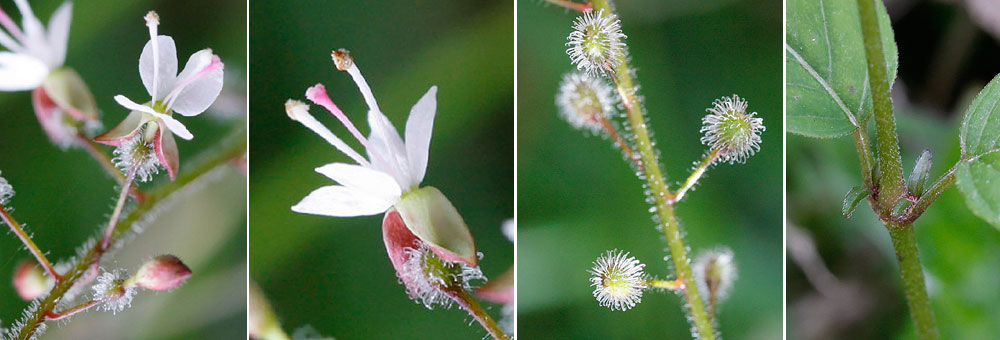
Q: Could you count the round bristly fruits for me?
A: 5